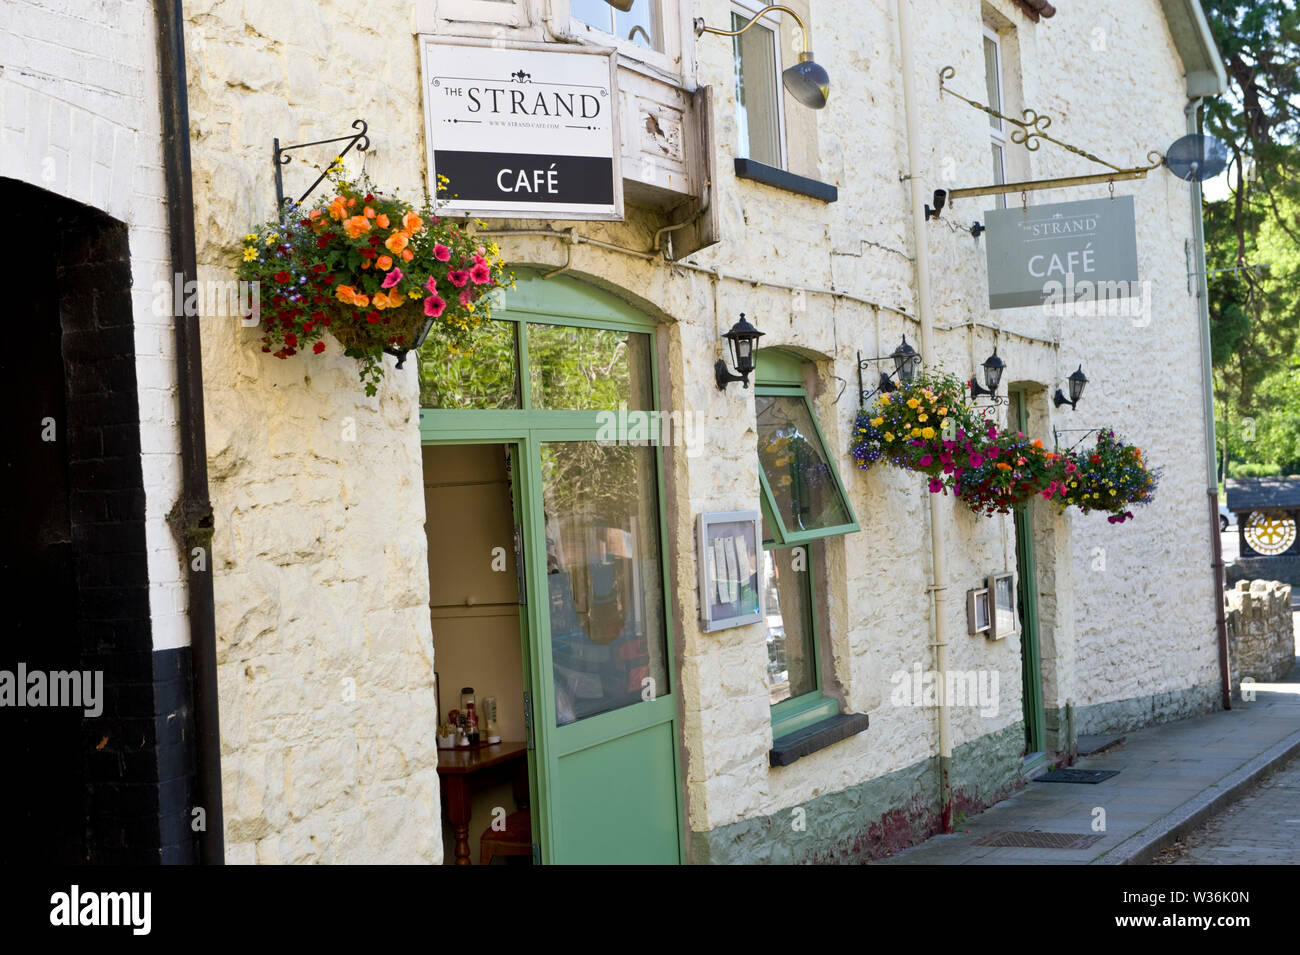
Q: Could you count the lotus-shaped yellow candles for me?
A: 0